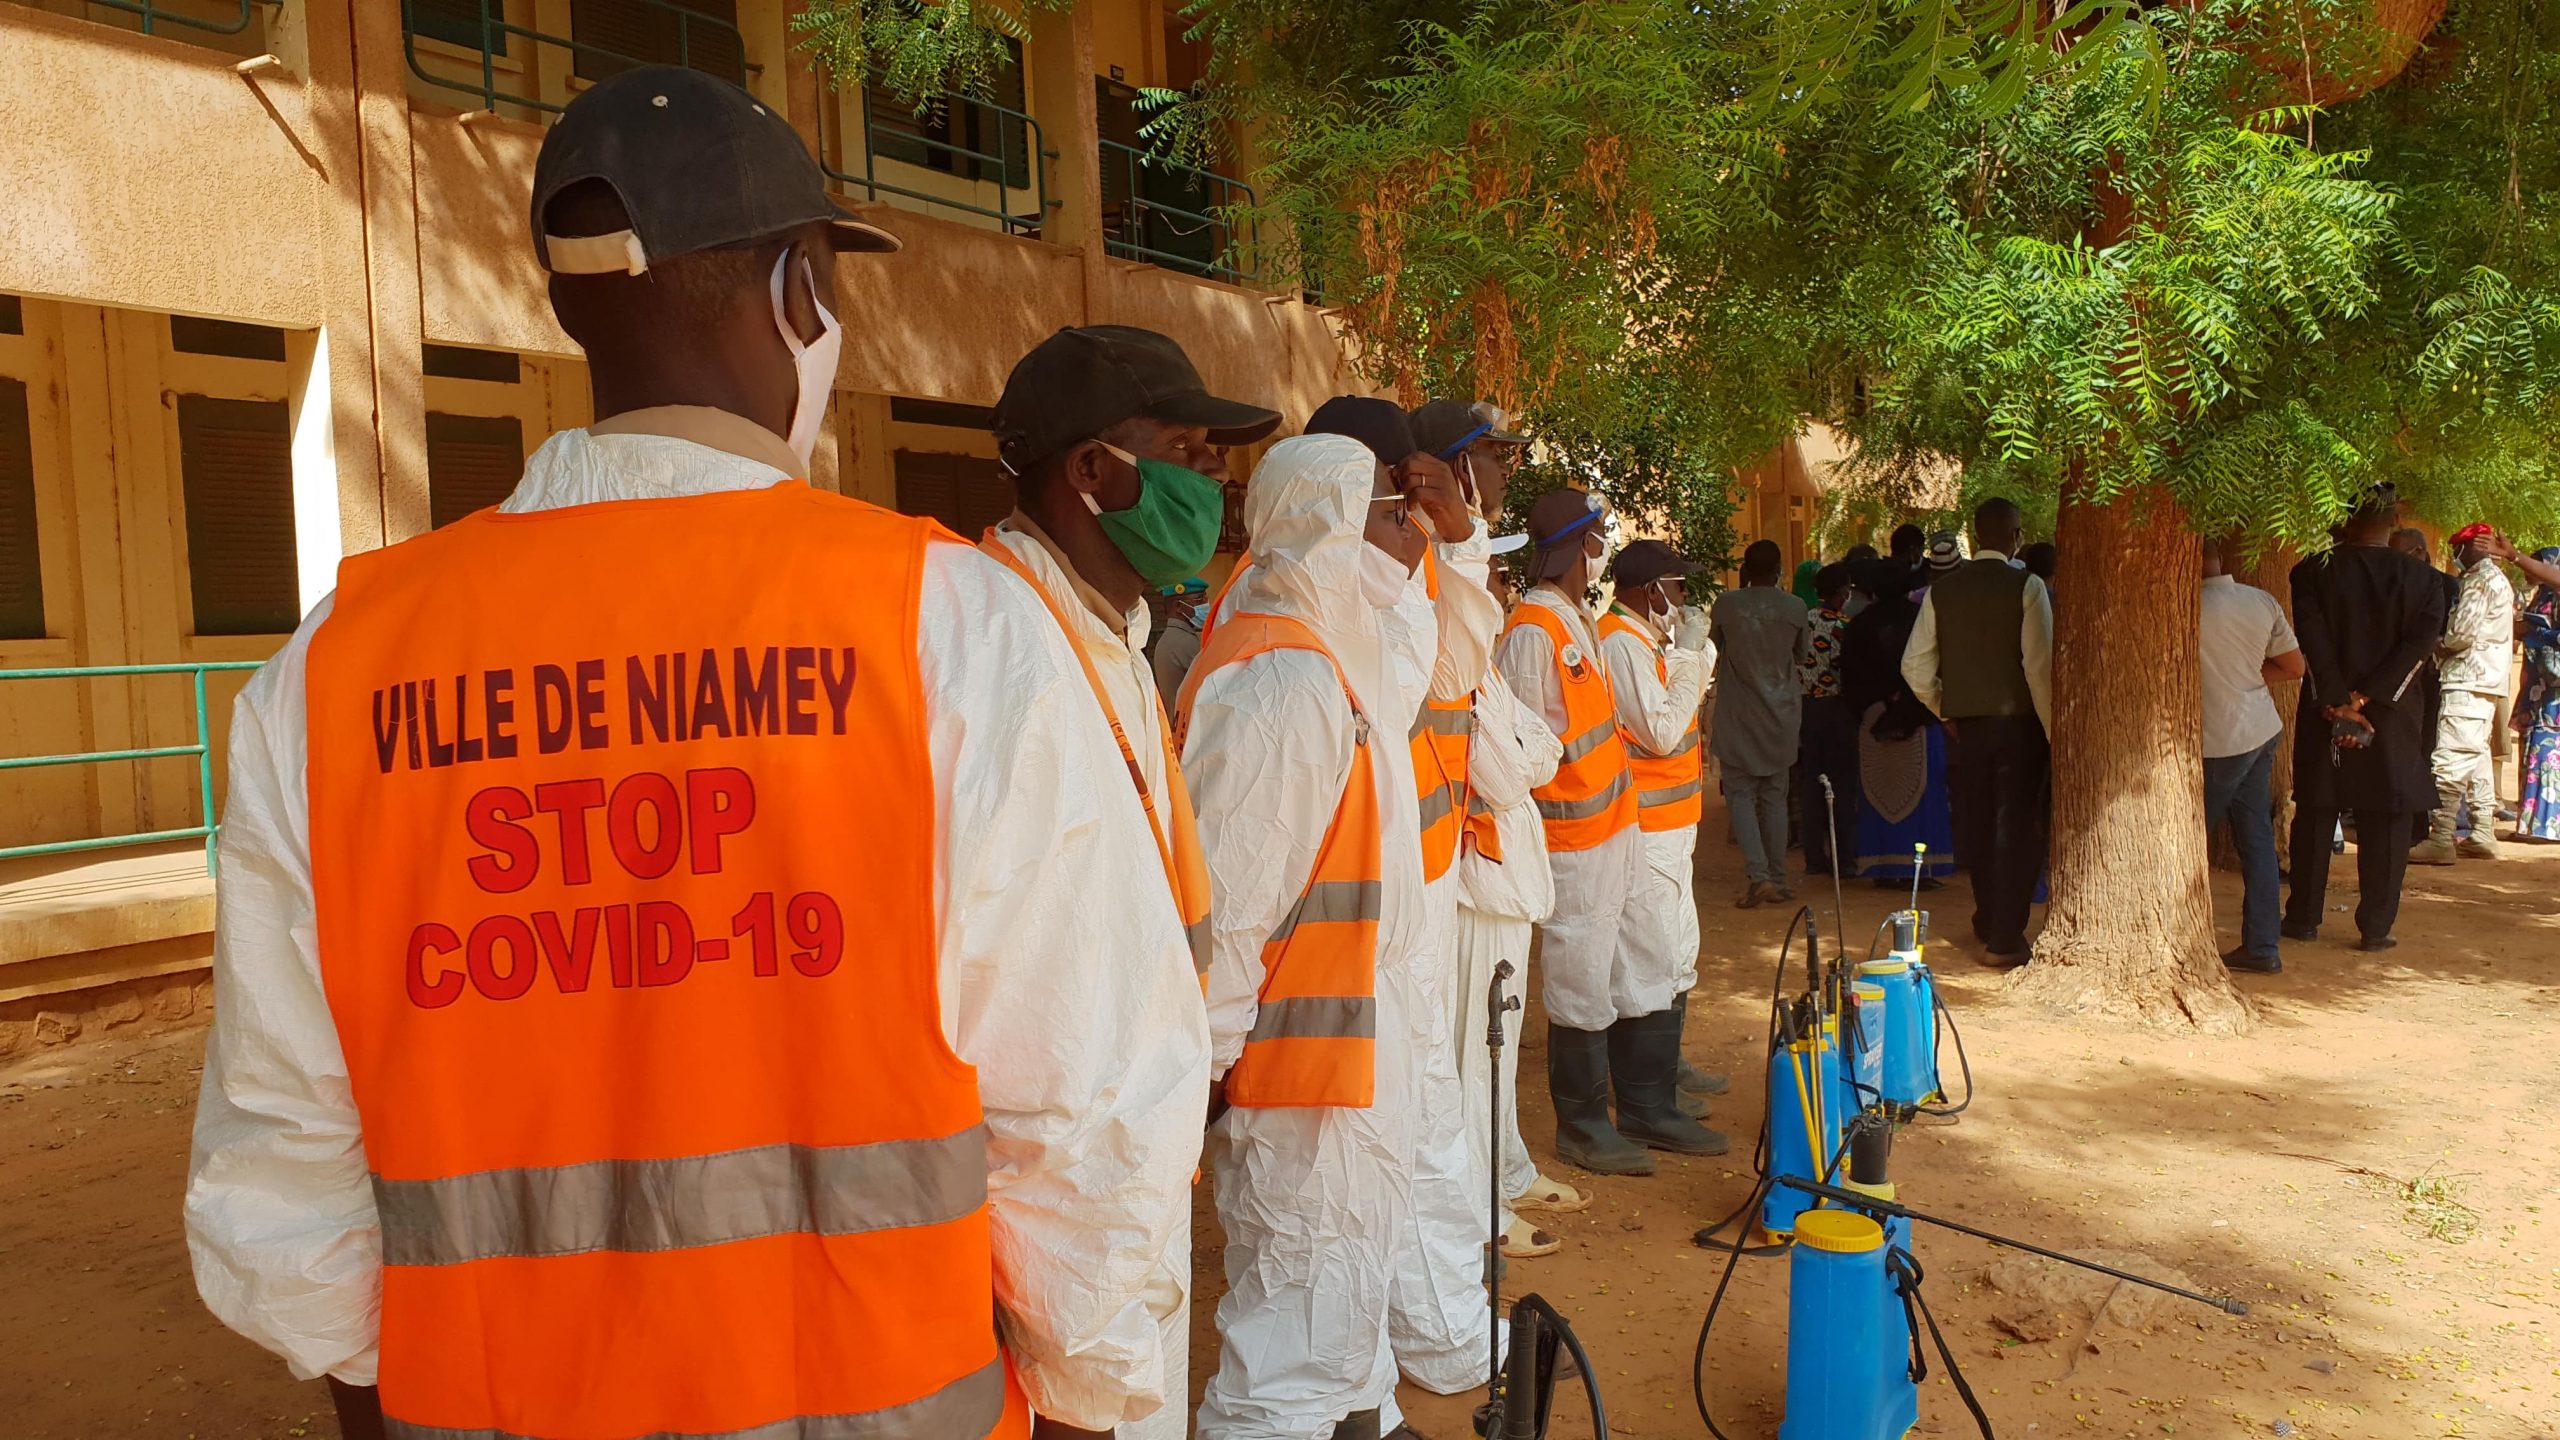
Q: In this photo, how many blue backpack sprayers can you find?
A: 4